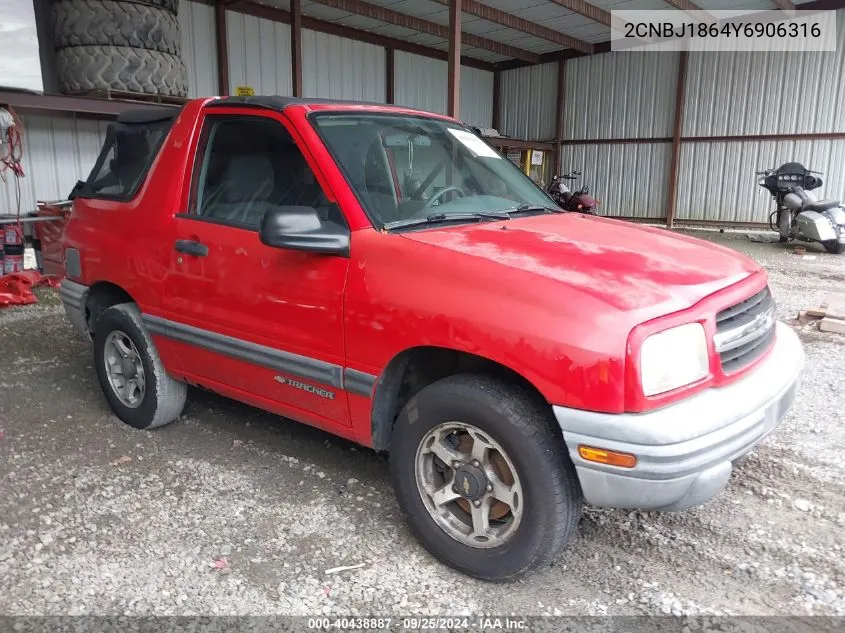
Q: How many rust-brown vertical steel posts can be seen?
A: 7